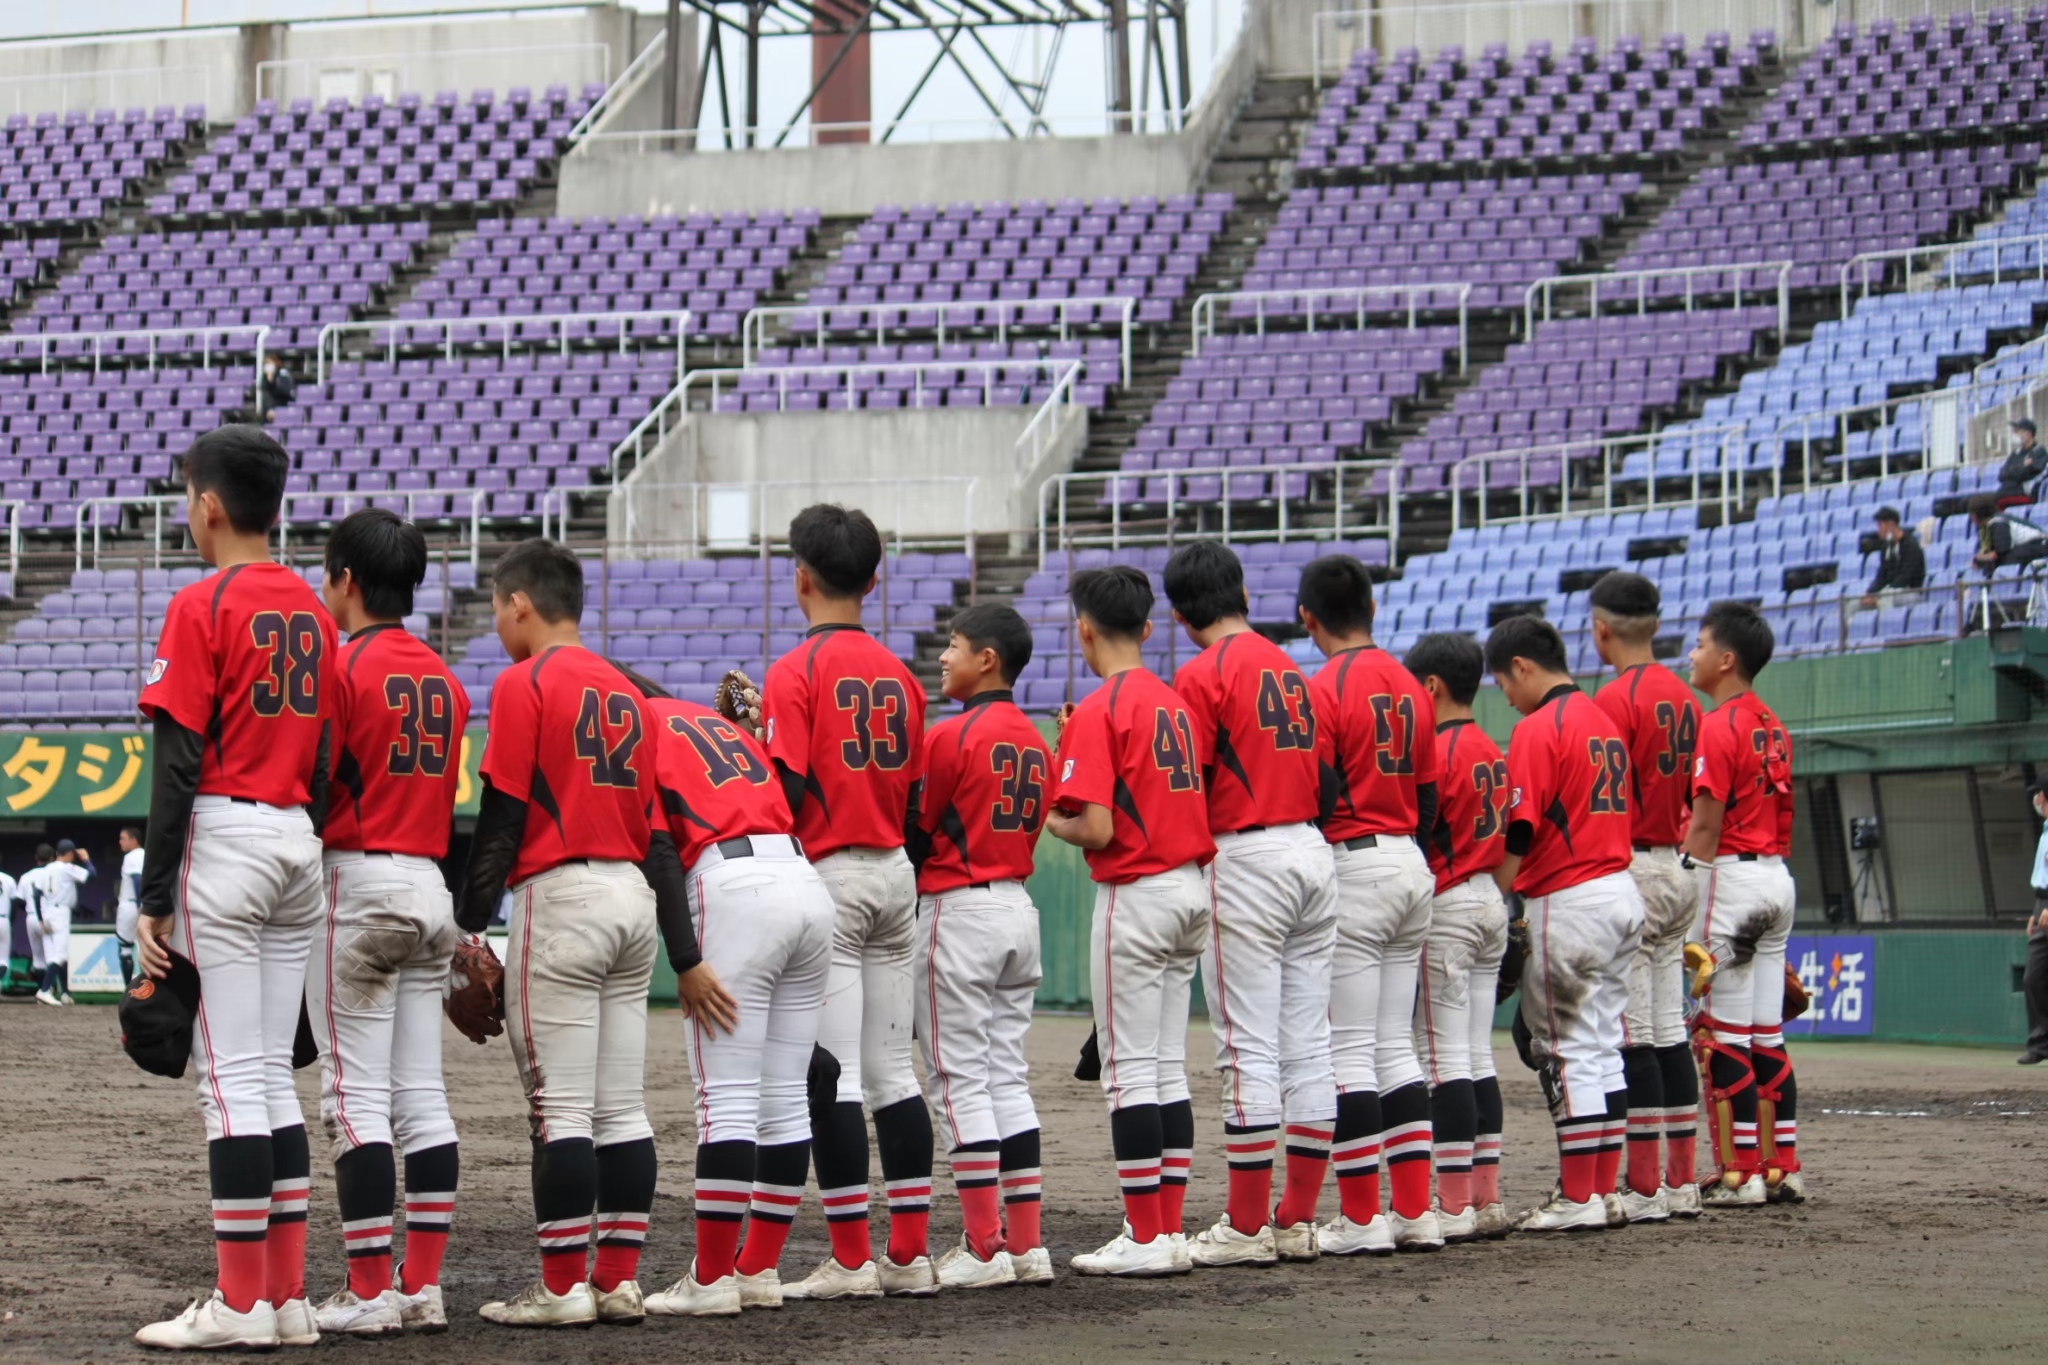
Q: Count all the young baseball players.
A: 13